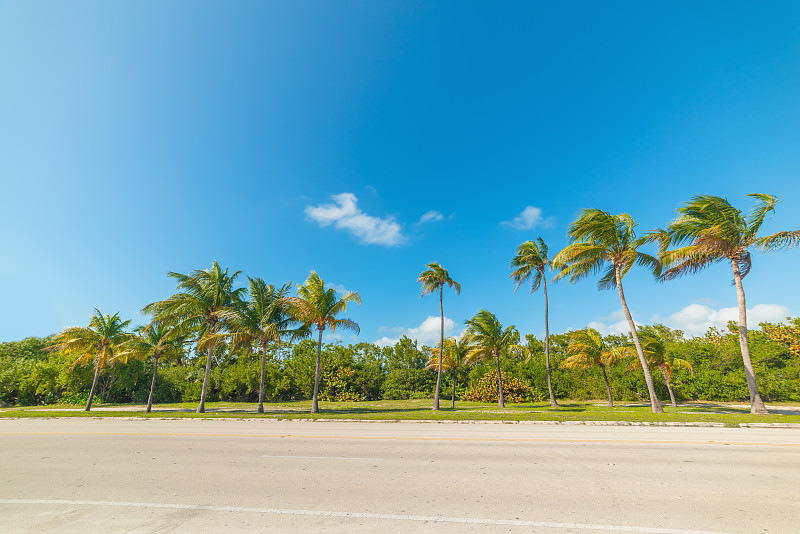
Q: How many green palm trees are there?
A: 13